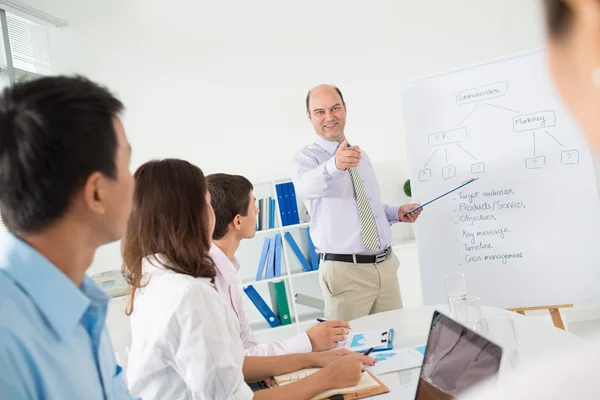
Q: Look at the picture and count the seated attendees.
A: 4